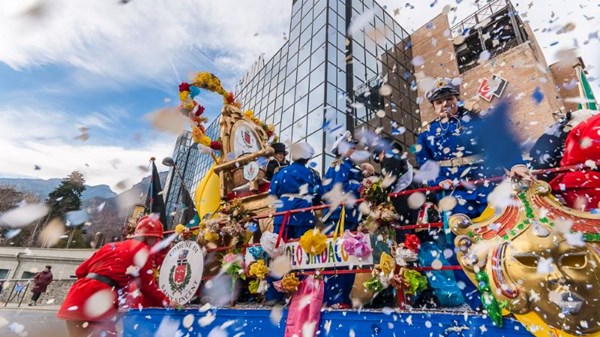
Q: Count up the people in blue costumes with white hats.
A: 3